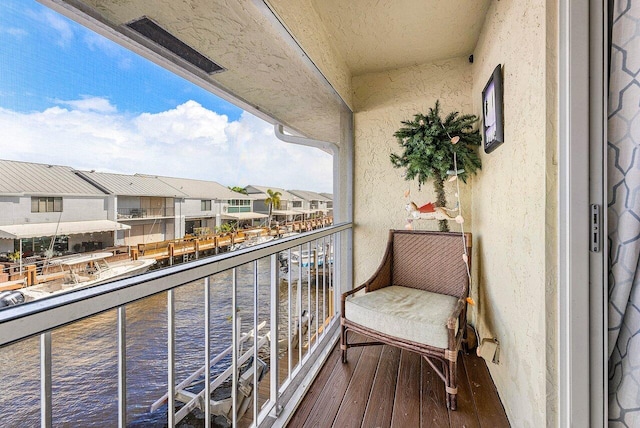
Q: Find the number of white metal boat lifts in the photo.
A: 1